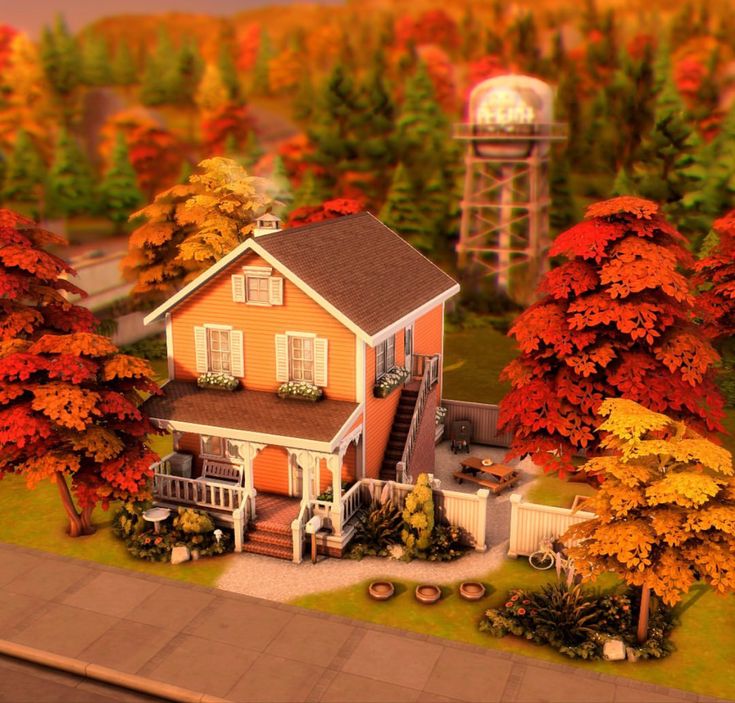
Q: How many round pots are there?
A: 3